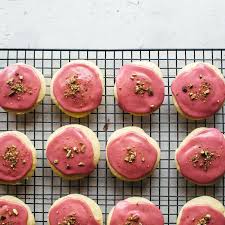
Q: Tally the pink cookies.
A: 12